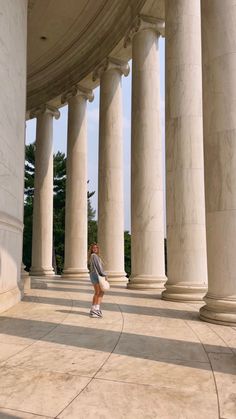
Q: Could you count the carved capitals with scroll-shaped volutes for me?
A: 4